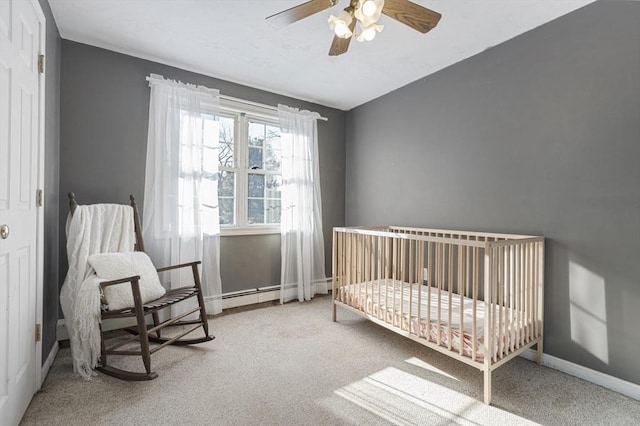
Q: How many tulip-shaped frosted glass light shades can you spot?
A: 3